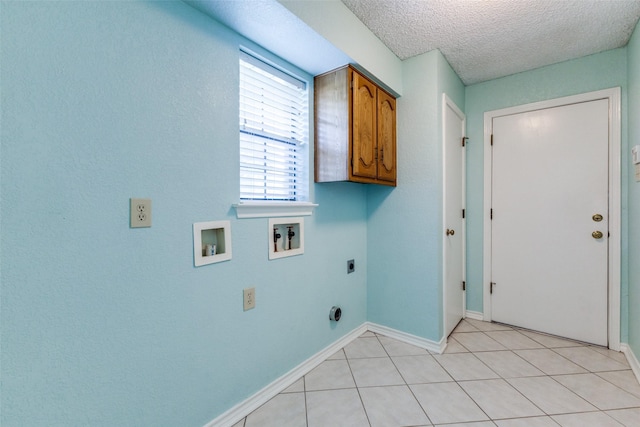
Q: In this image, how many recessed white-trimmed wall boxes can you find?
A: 2